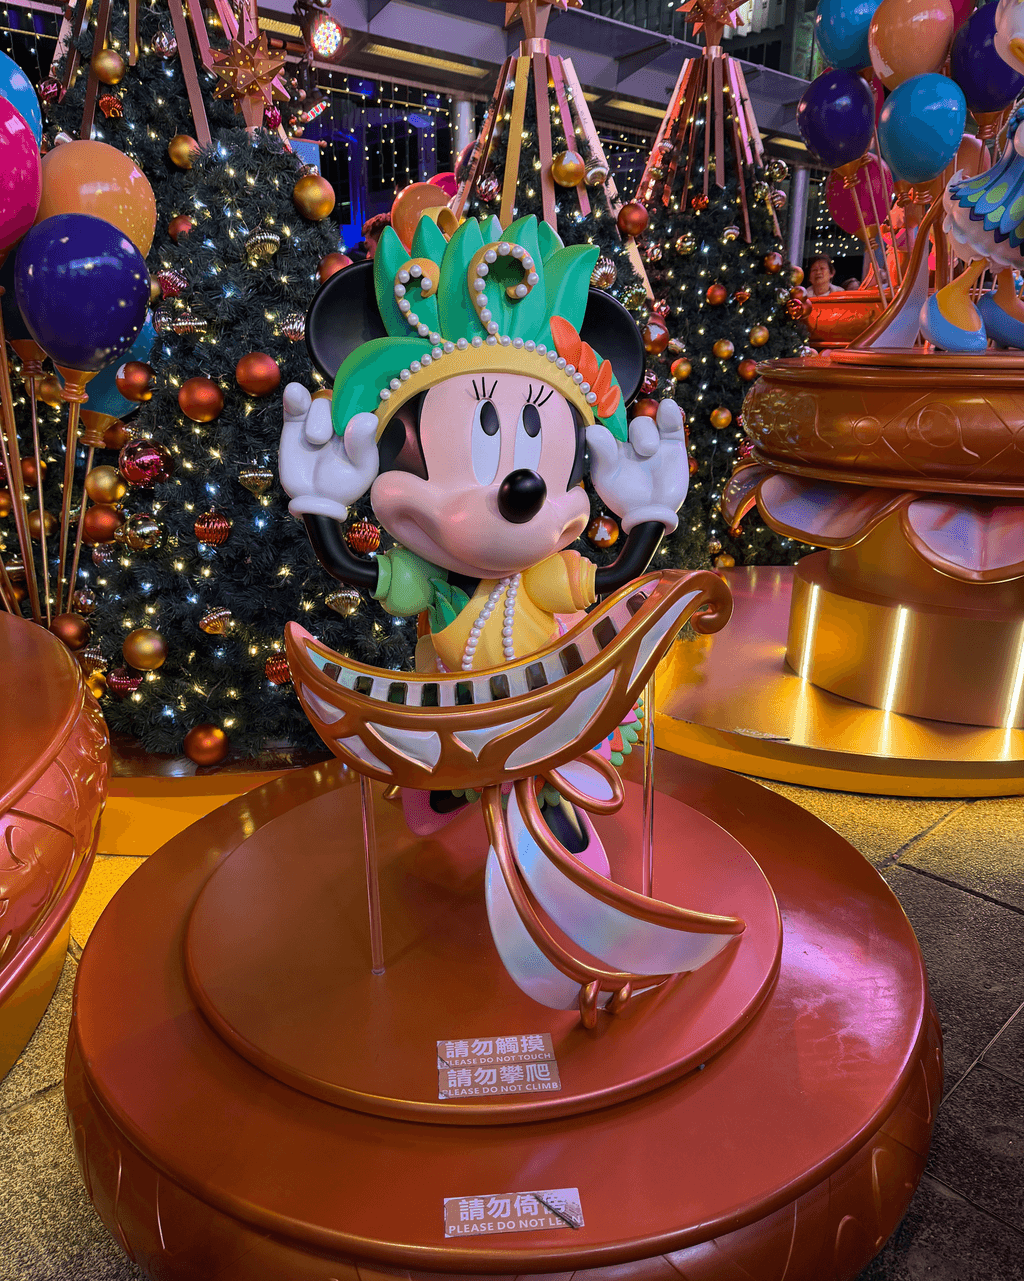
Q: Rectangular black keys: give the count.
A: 10